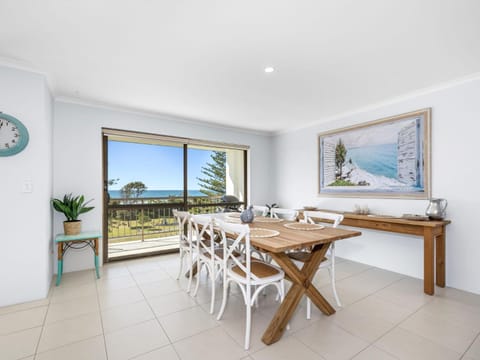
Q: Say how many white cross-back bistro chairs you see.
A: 6